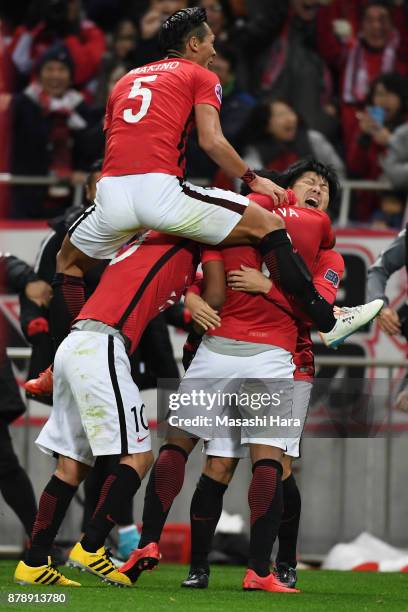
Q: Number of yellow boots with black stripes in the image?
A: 2